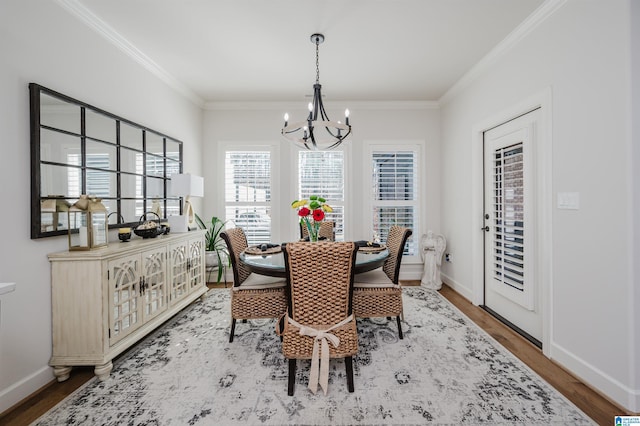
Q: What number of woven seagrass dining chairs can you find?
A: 4